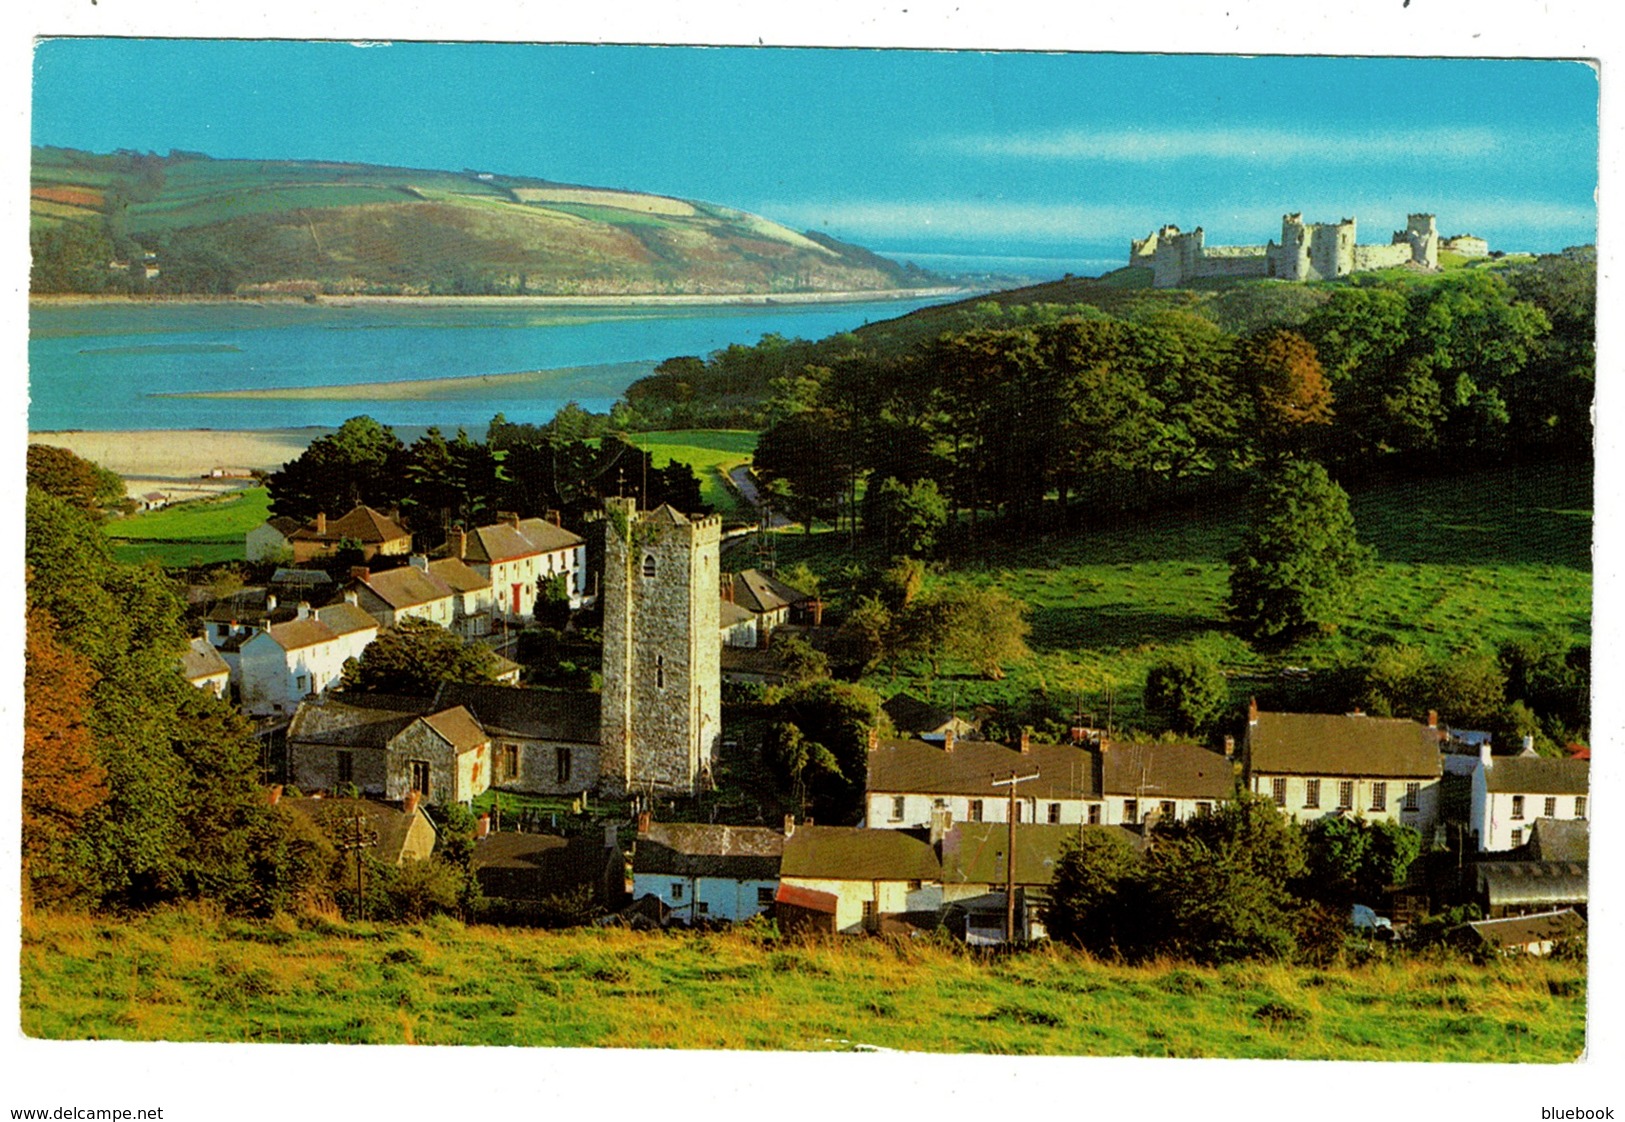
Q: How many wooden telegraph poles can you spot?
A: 2